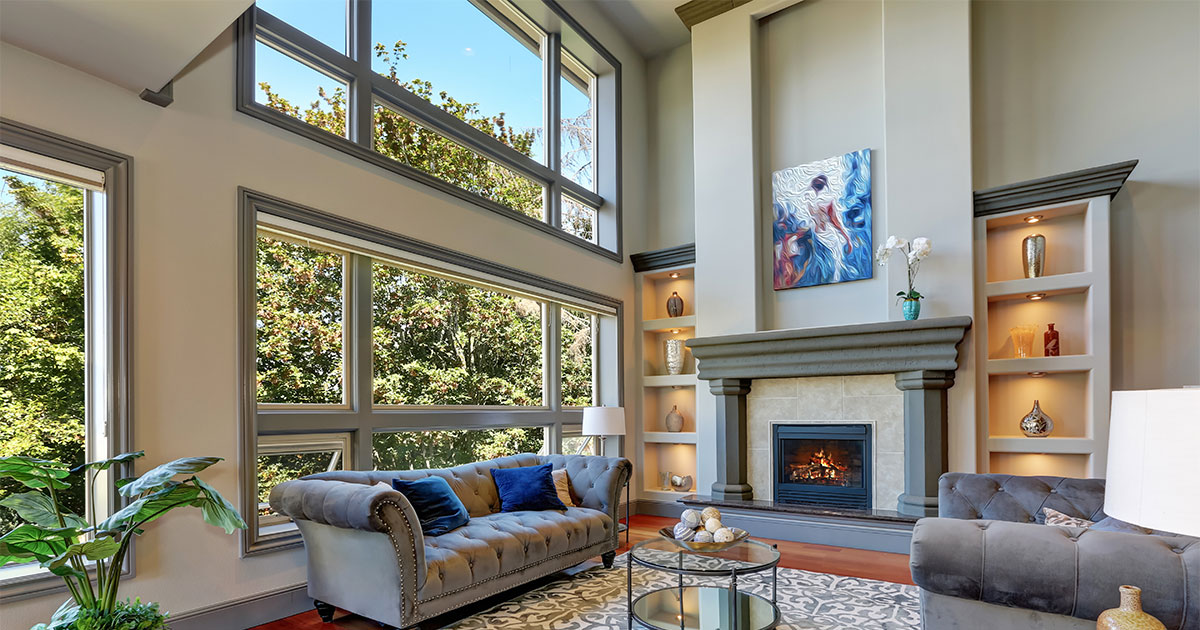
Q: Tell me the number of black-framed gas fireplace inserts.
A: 1